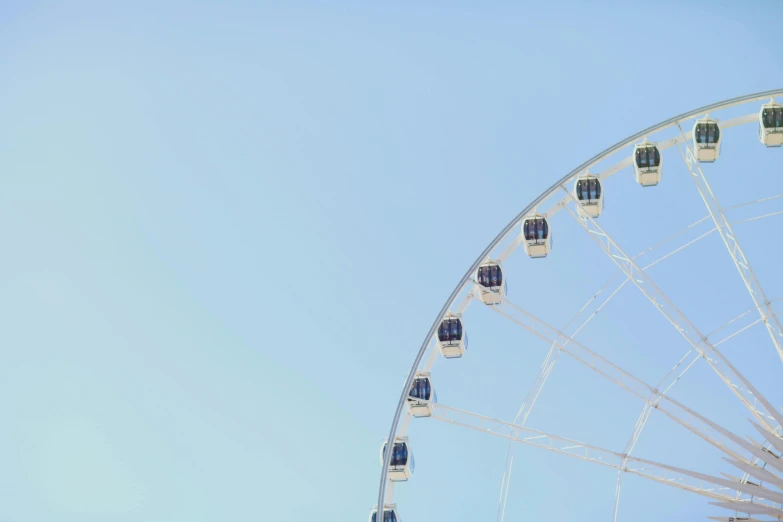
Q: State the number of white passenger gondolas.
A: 10